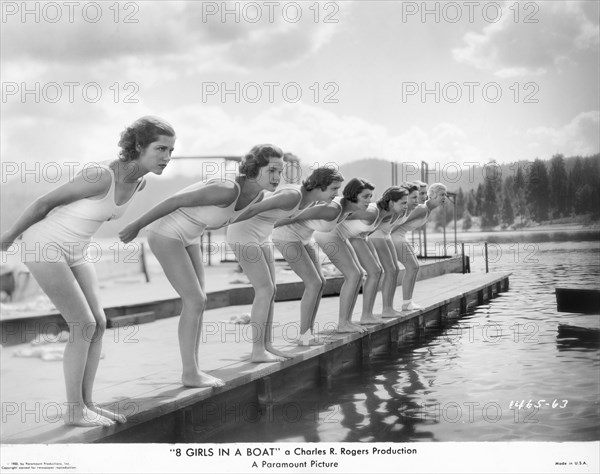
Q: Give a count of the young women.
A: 8